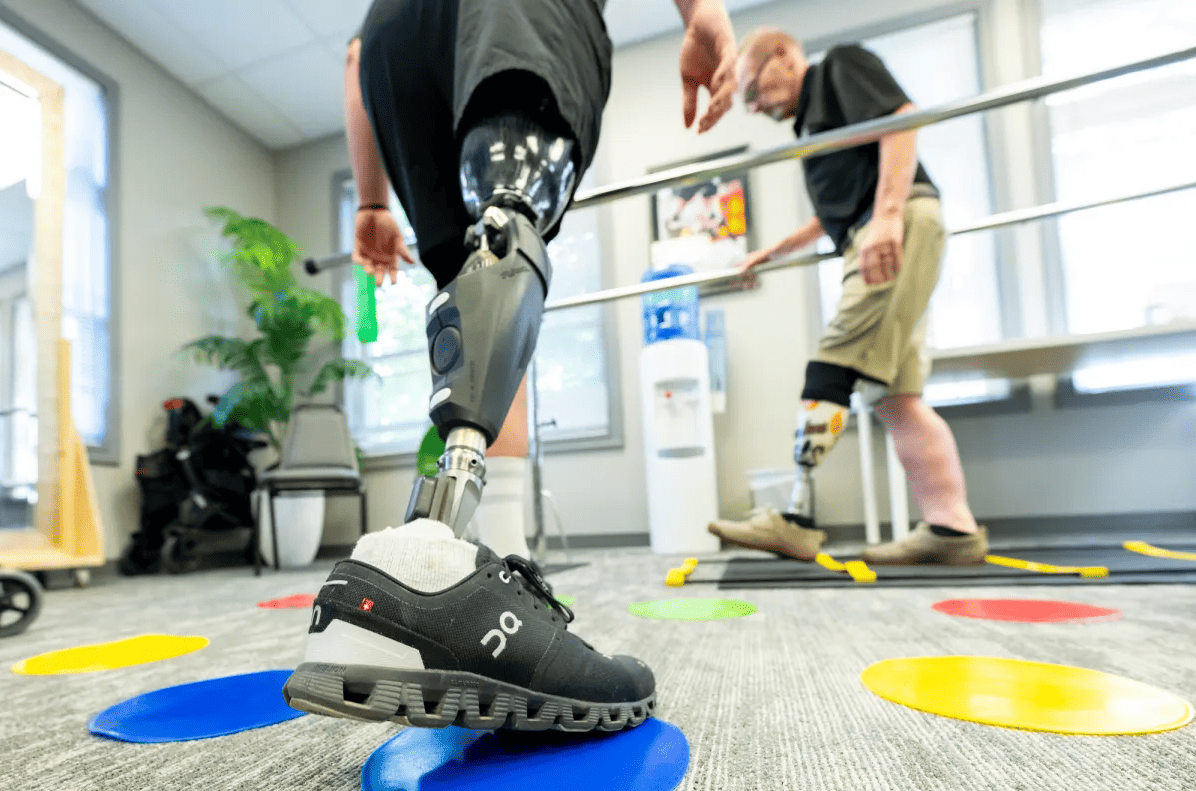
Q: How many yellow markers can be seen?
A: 2